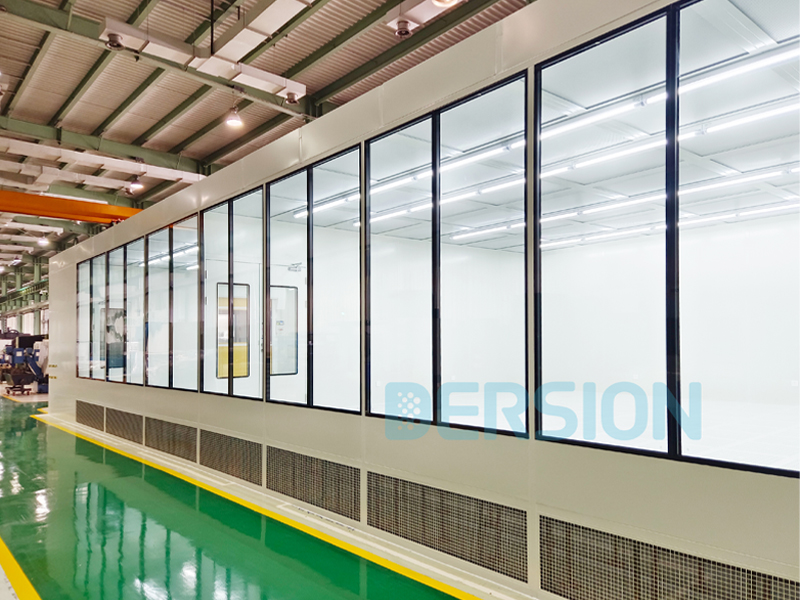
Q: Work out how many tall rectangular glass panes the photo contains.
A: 14